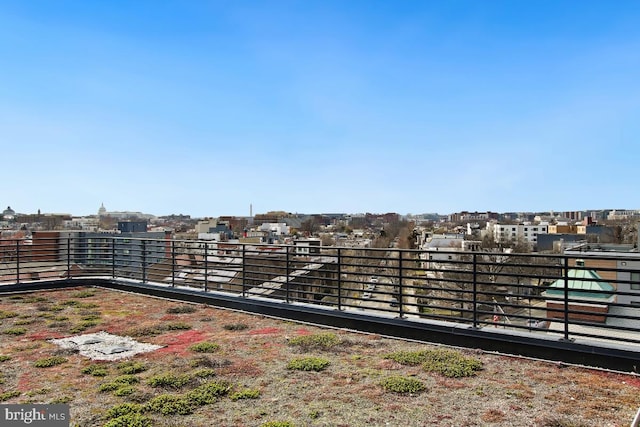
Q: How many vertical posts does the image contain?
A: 12